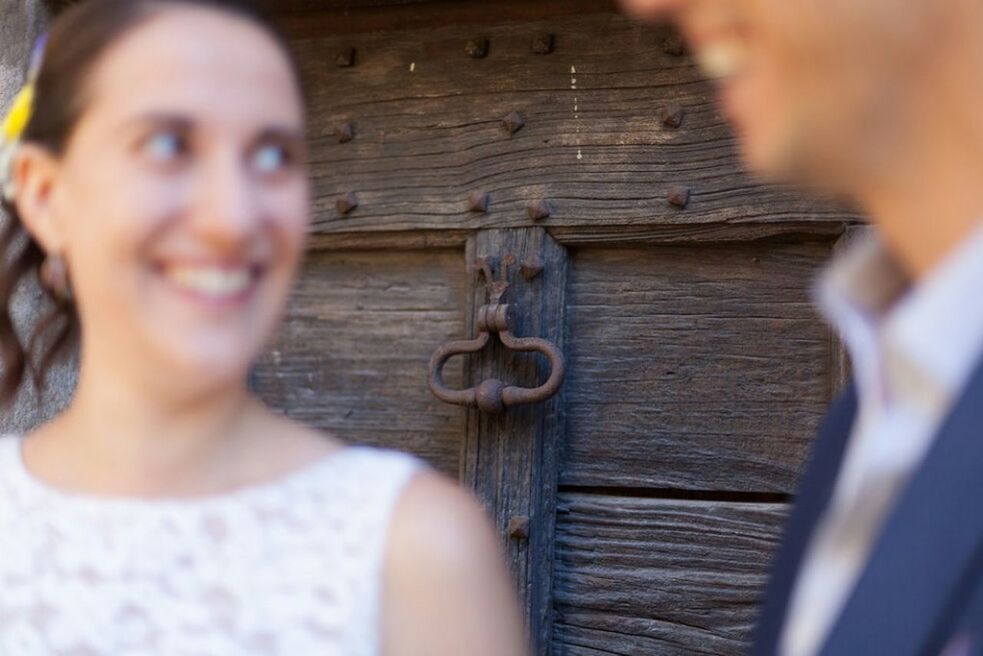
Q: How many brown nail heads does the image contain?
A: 13